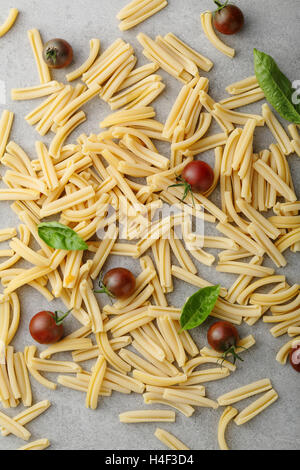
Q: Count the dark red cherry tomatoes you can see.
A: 7